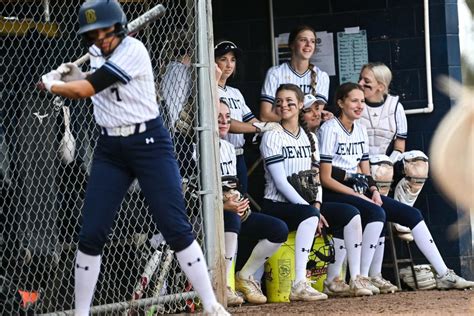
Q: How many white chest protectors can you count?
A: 1